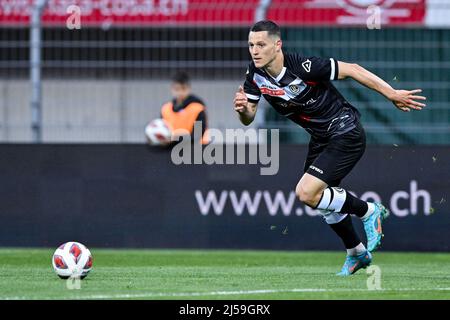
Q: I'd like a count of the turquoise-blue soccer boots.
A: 2